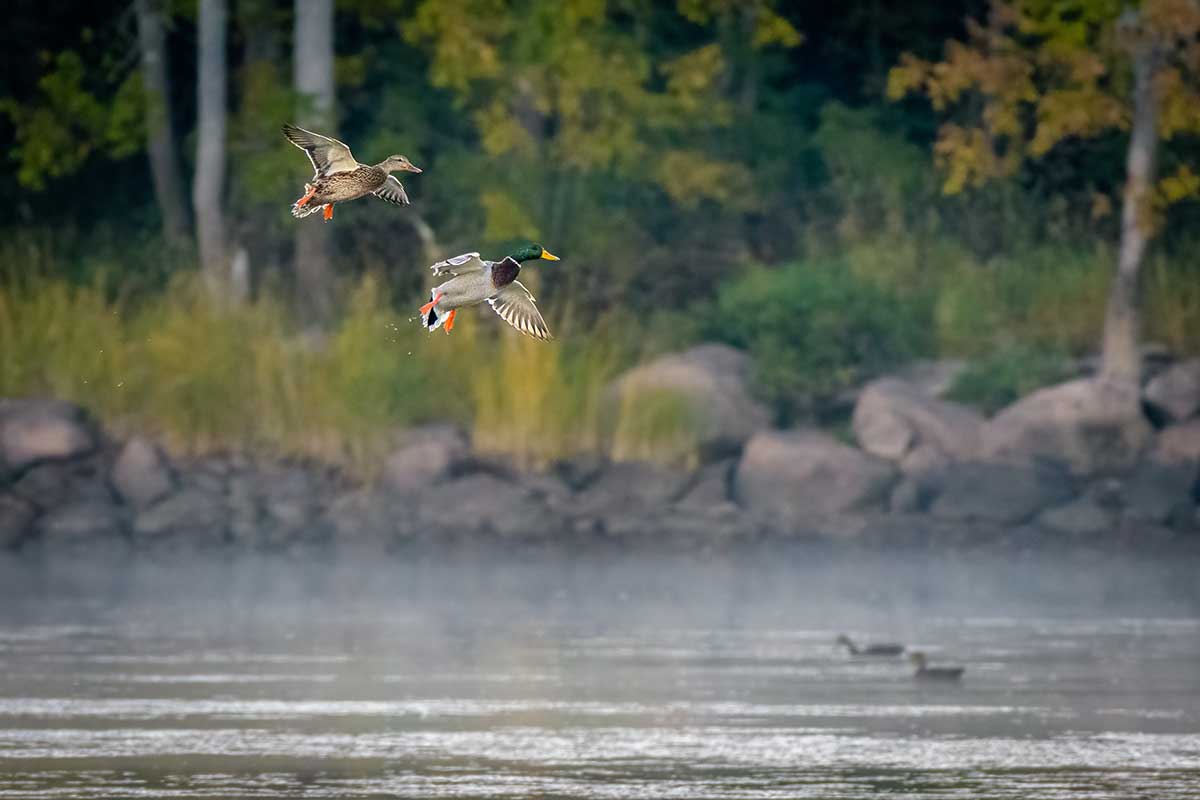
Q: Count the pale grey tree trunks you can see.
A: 4